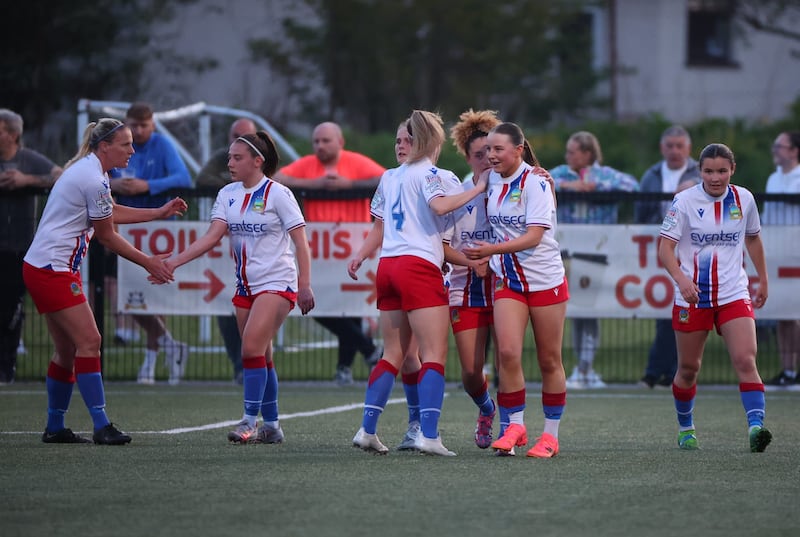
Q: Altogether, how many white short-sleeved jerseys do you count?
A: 7